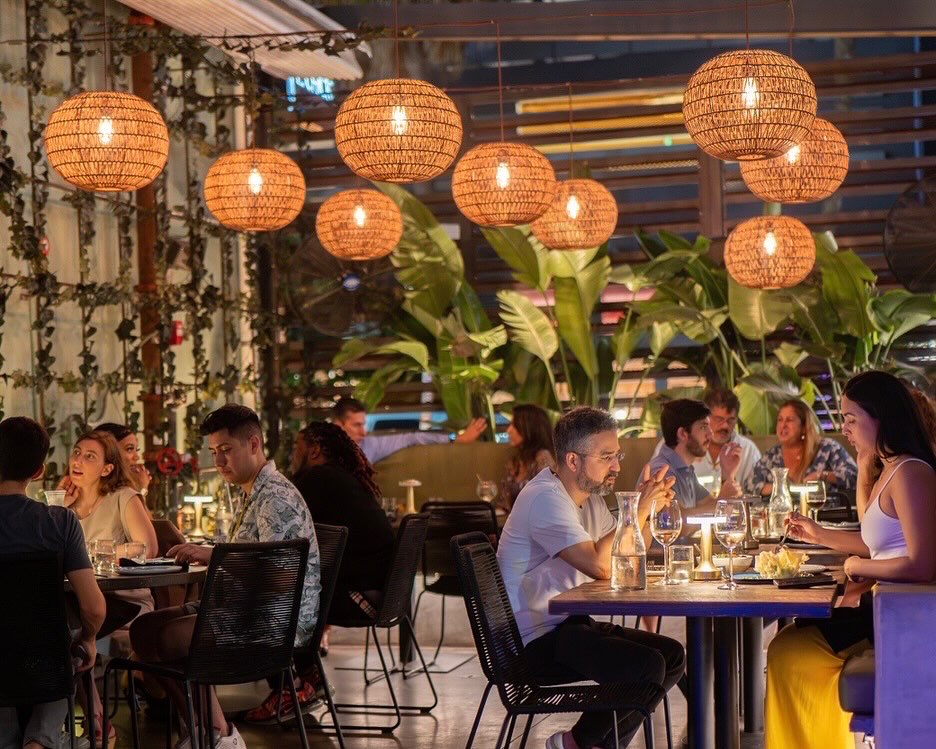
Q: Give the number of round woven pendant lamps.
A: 9